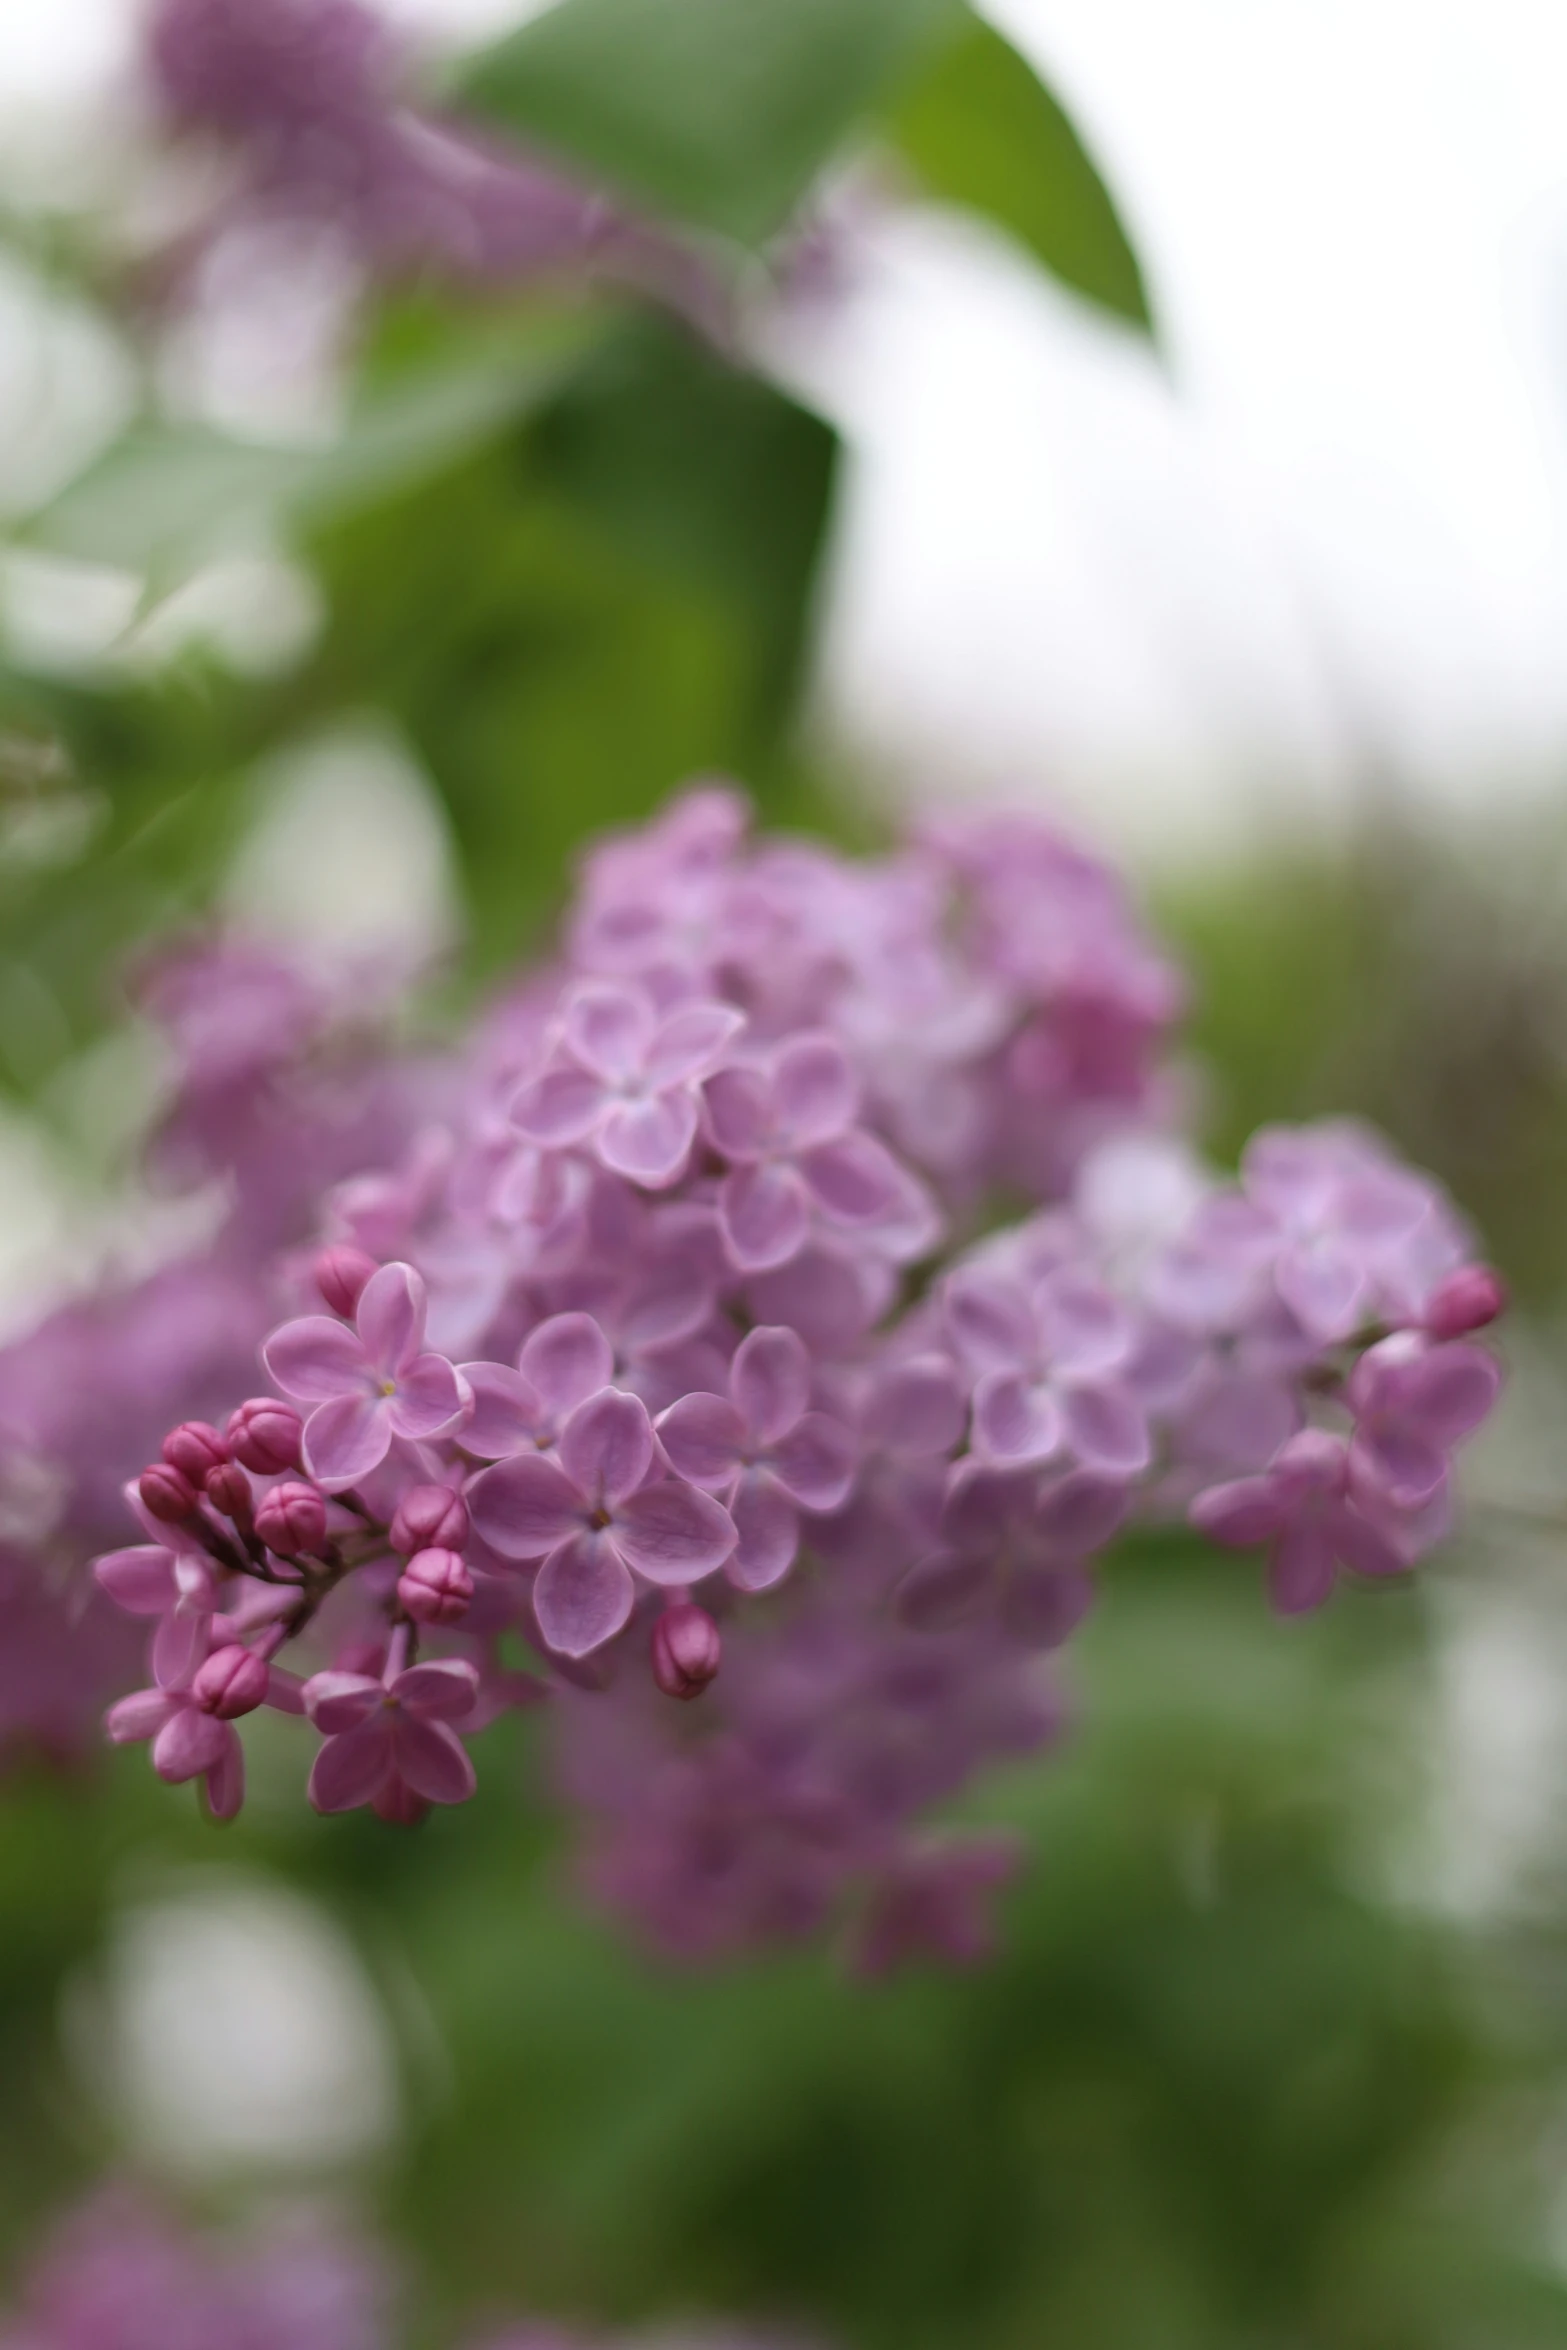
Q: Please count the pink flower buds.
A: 11